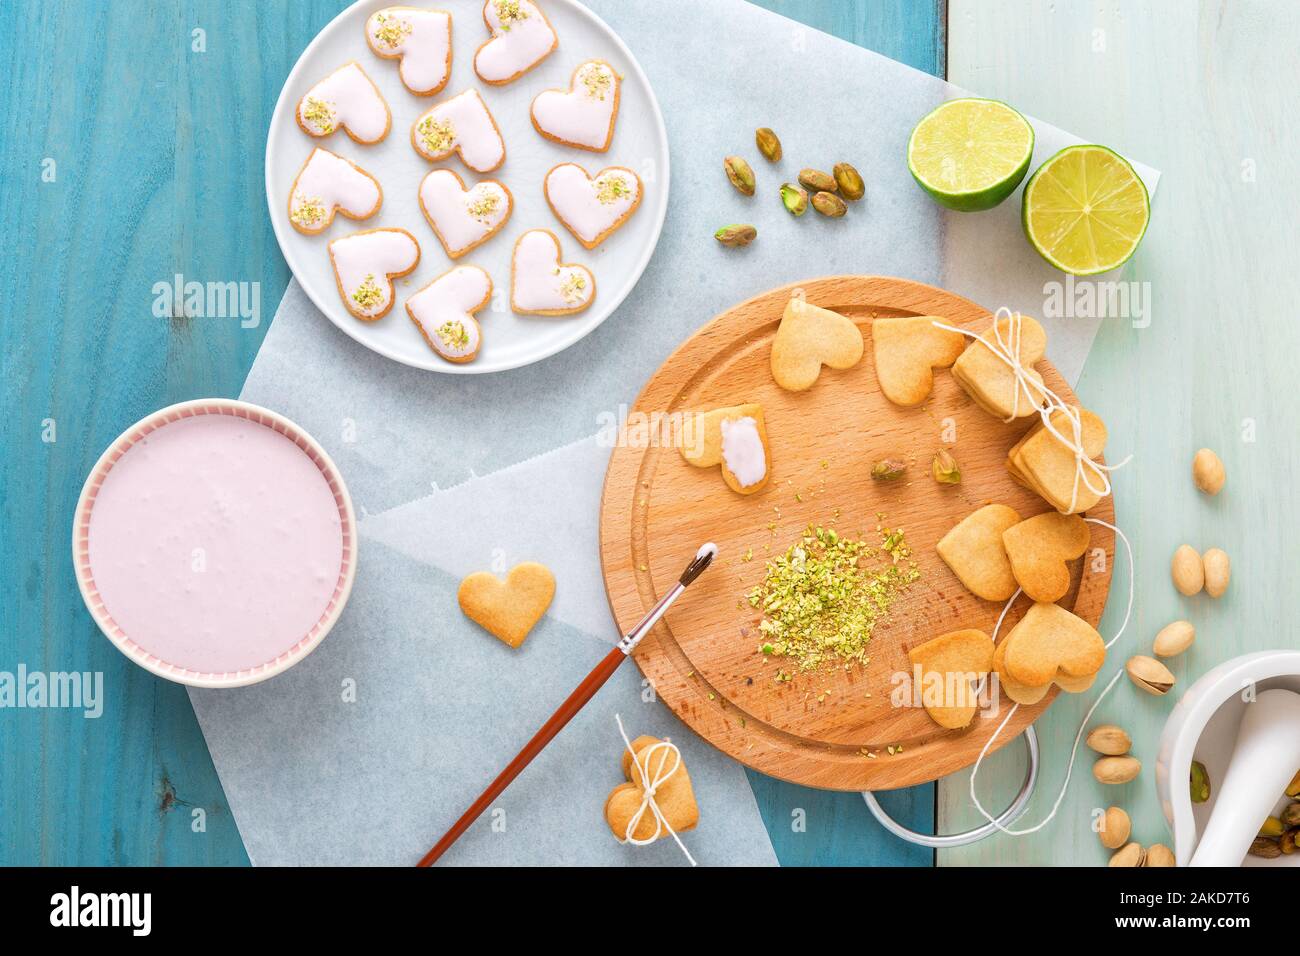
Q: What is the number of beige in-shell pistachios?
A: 10